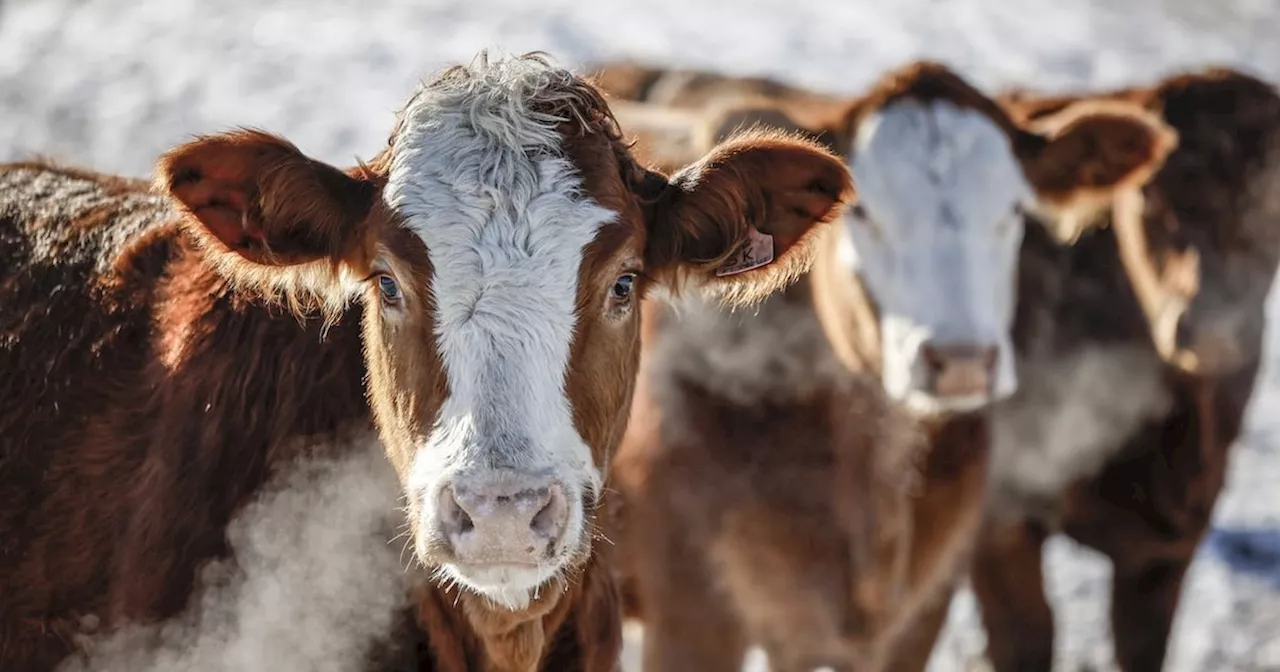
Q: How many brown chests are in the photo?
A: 3